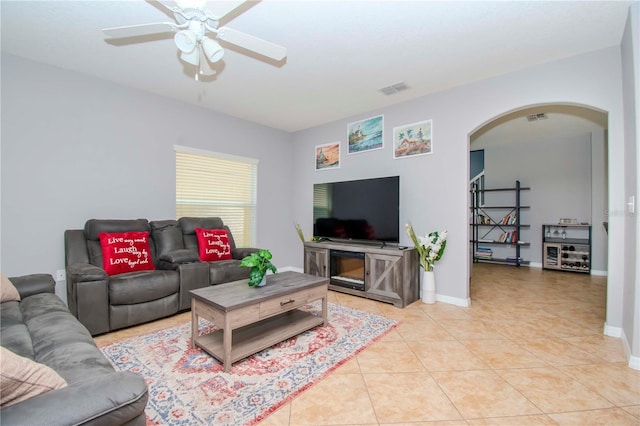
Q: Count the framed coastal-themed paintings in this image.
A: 3